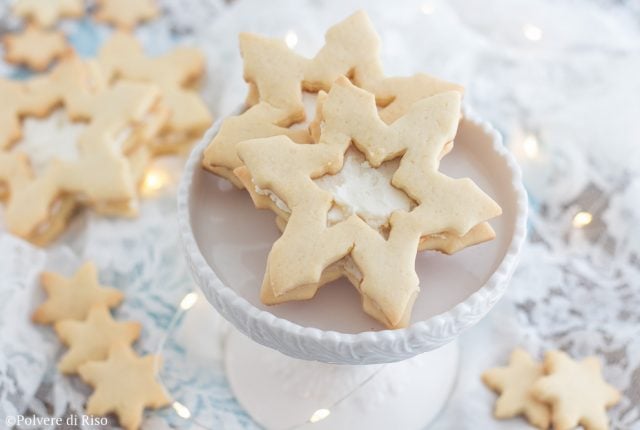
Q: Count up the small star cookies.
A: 8